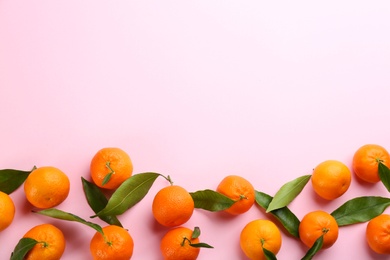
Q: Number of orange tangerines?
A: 13